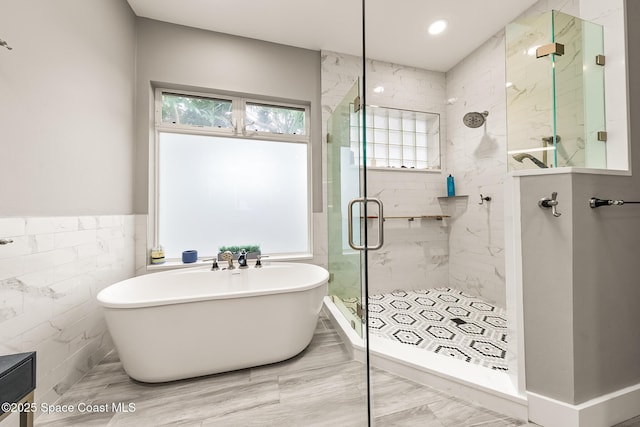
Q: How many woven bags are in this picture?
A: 0